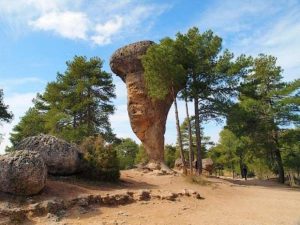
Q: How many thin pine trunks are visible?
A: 3